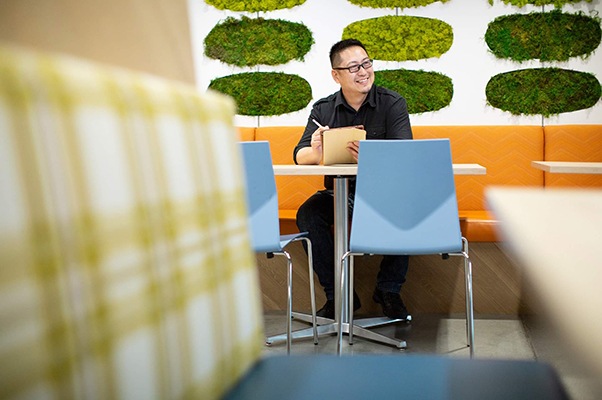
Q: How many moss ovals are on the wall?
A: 9